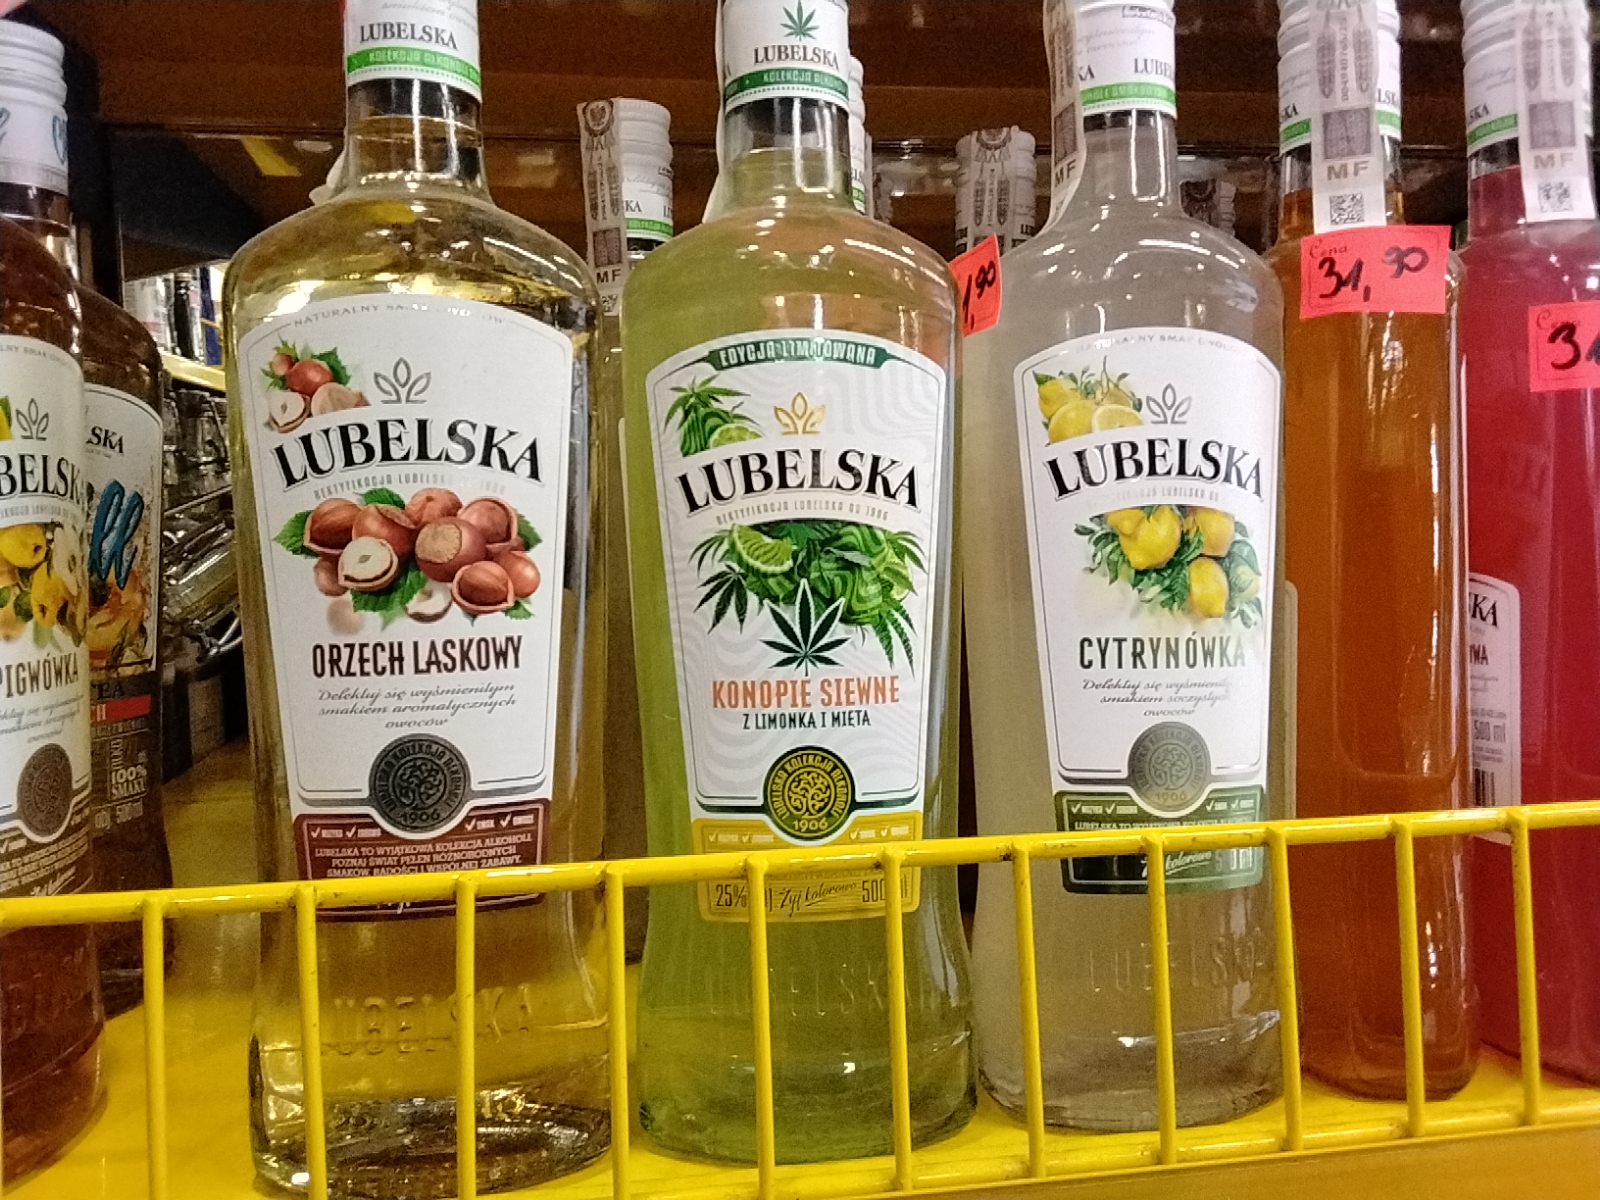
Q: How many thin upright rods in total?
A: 11